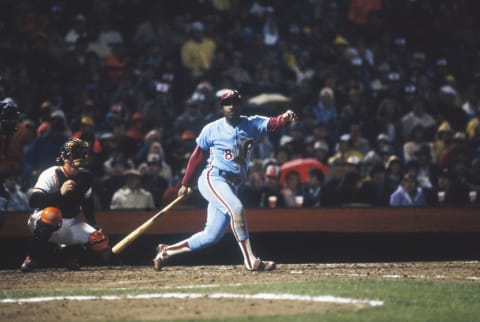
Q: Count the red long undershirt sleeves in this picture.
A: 2